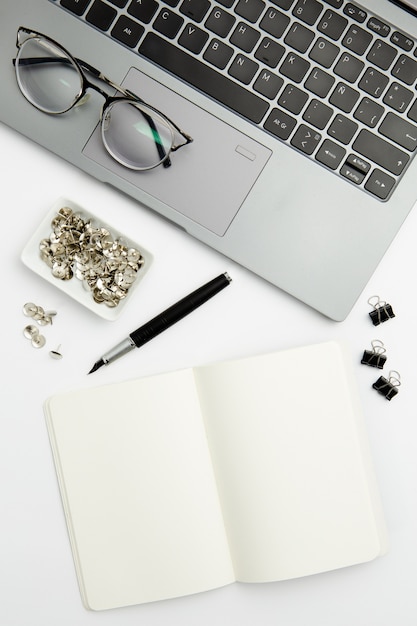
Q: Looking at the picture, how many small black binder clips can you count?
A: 3